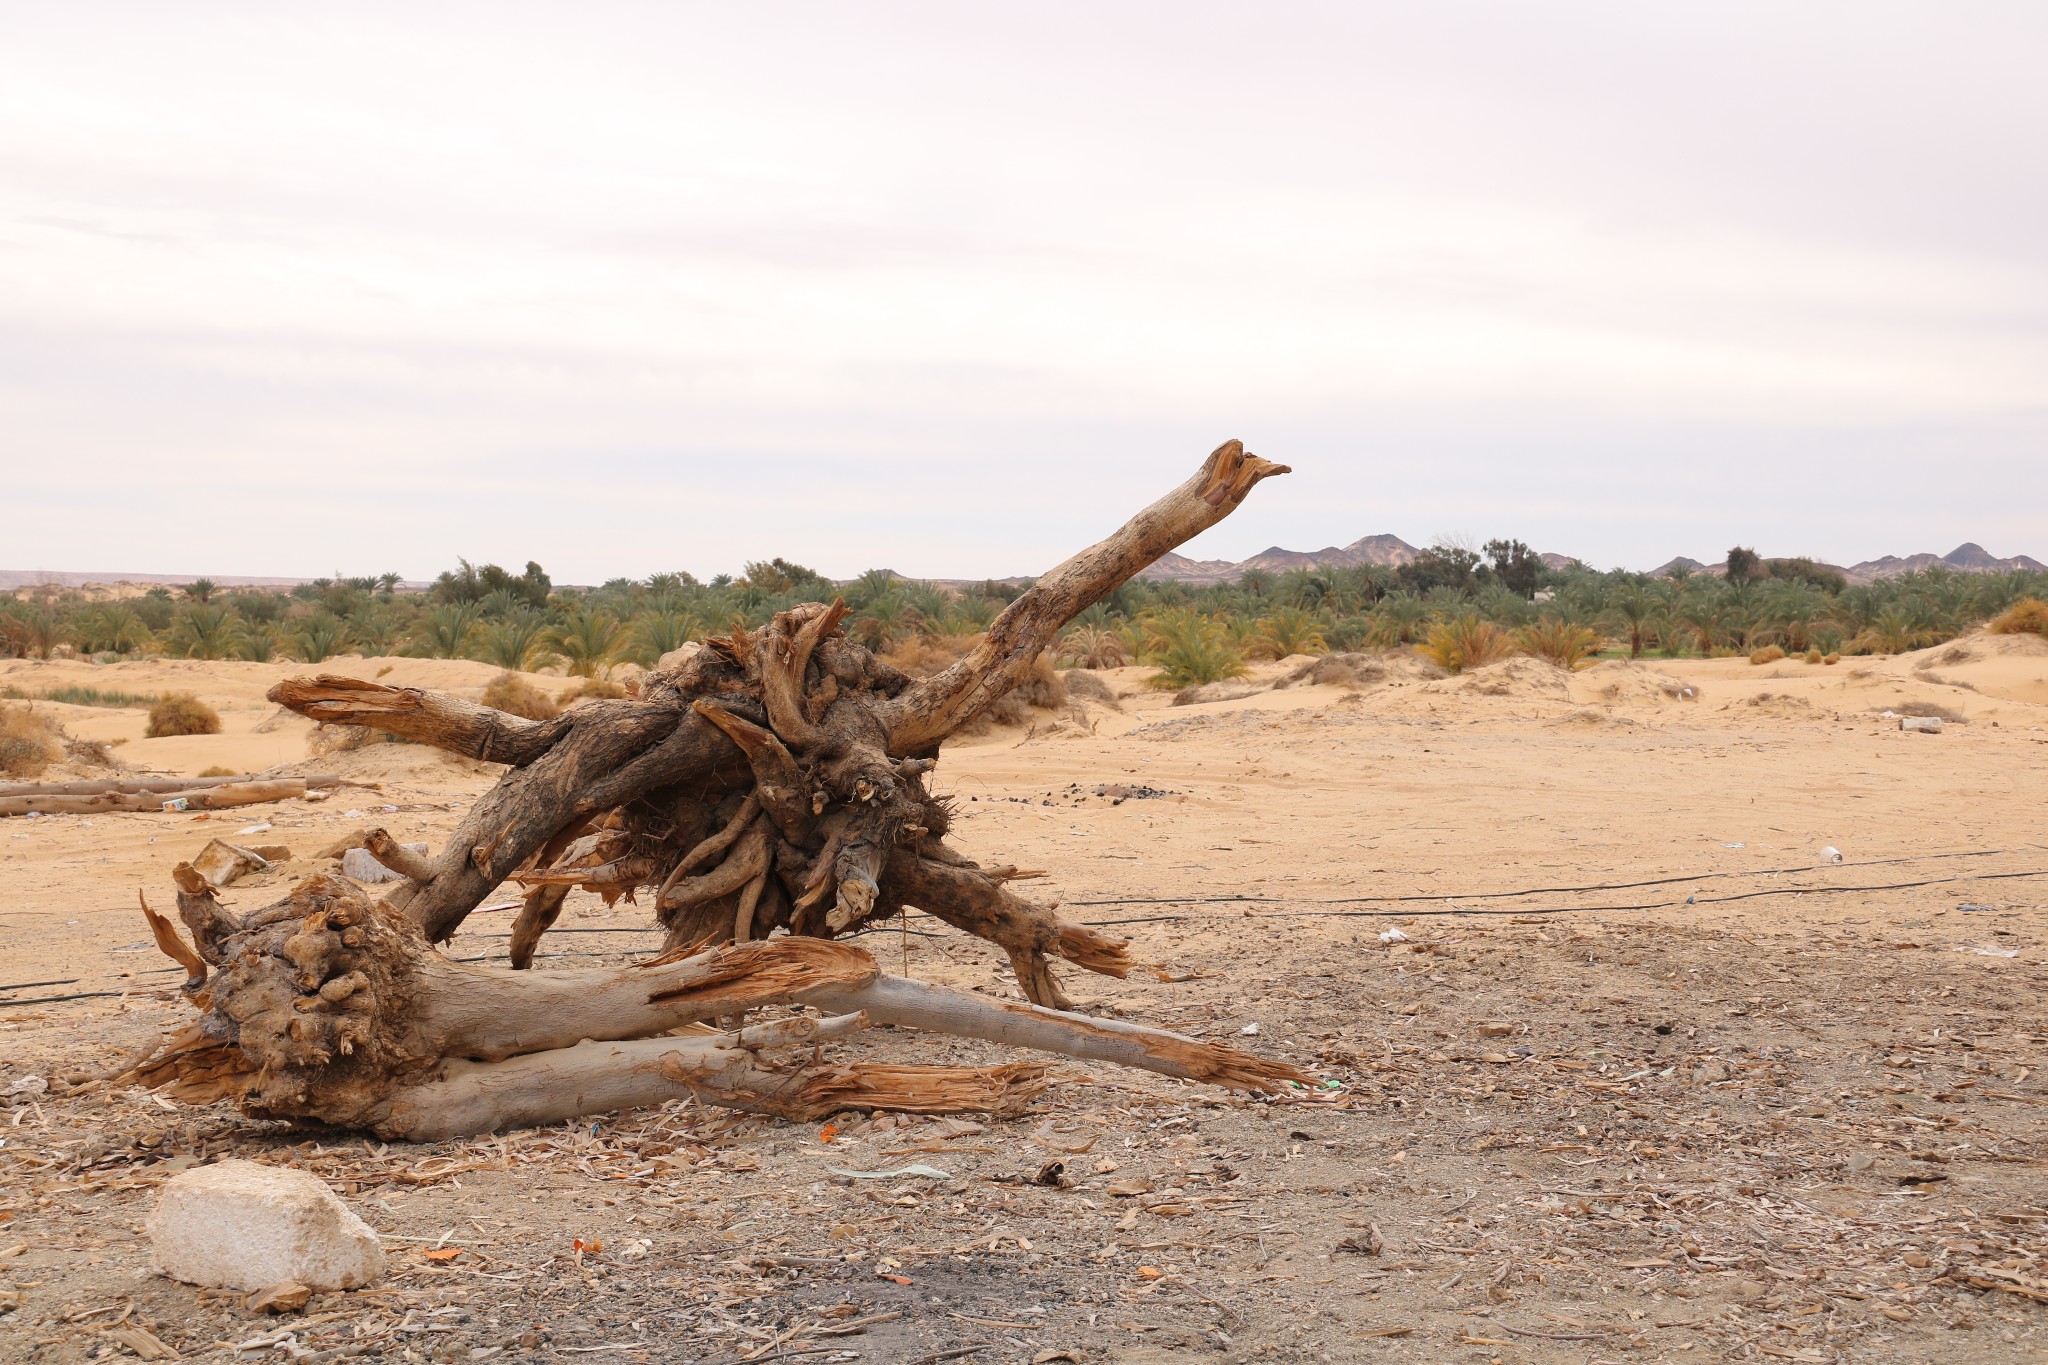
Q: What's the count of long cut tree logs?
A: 2